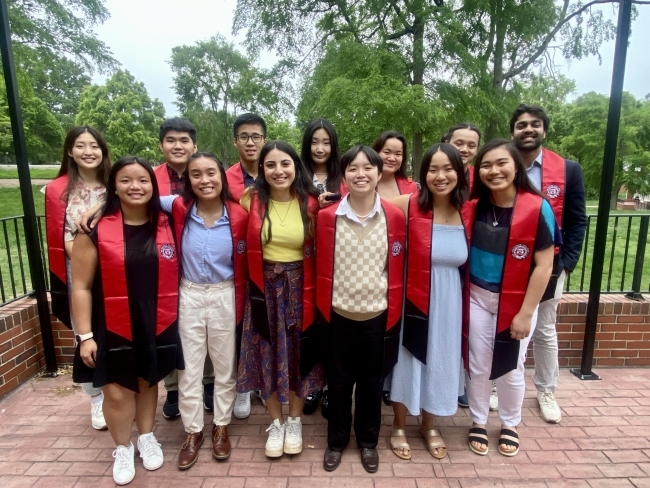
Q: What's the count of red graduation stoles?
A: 13